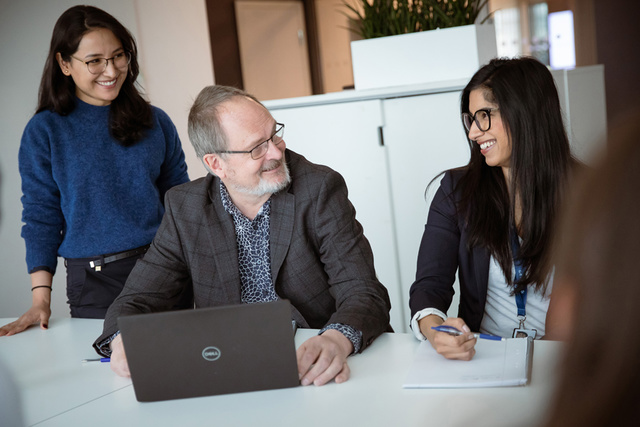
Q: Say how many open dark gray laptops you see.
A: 1